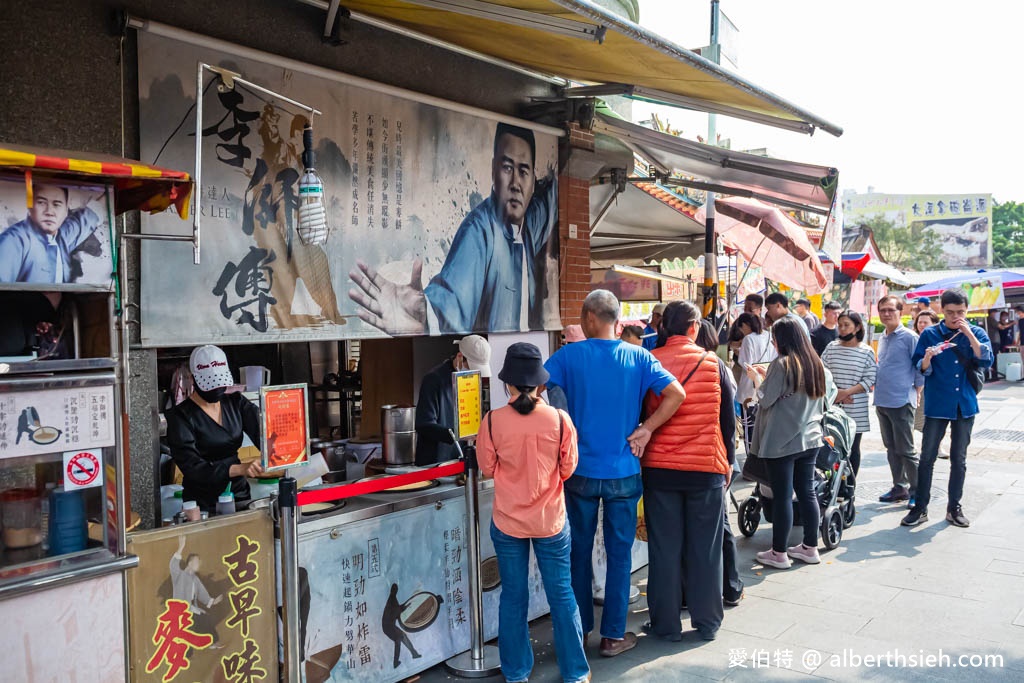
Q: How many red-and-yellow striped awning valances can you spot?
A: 1